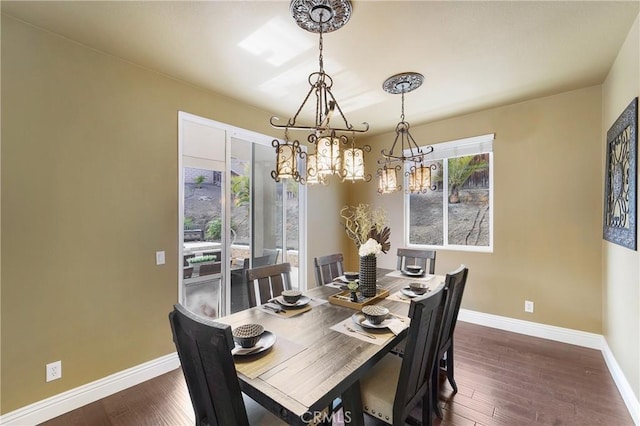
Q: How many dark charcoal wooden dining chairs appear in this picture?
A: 6